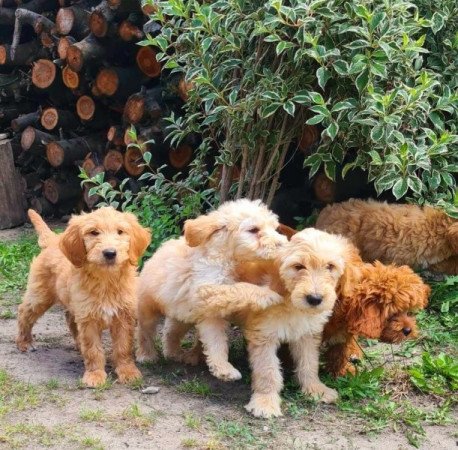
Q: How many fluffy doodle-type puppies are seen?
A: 5